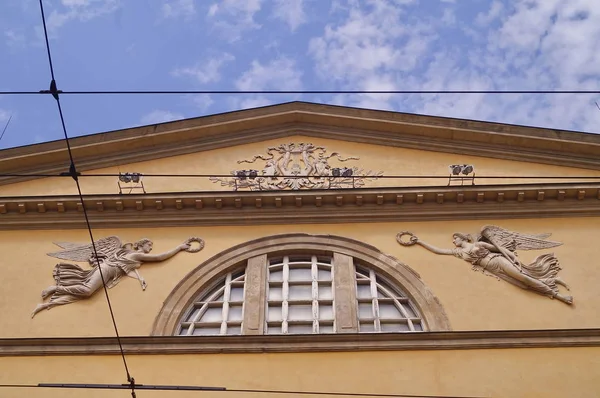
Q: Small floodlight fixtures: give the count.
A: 8